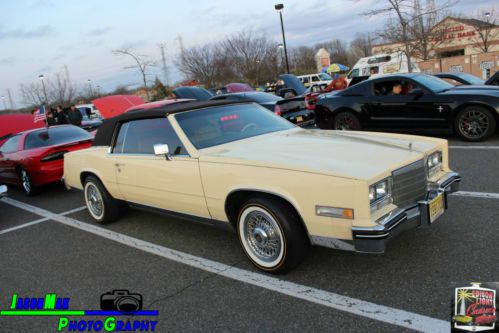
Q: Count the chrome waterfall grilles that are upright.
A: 1